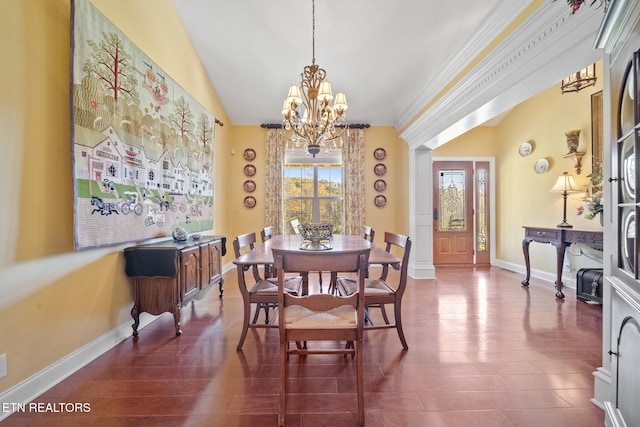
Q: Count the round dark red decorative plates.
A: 8